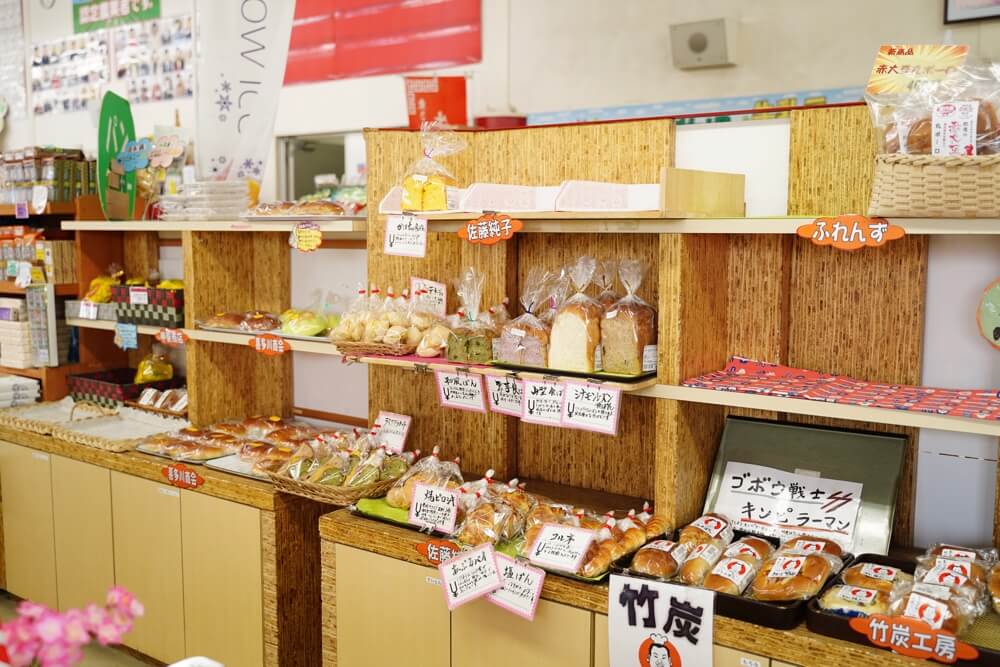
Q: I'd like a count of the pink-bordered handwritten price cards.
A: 11